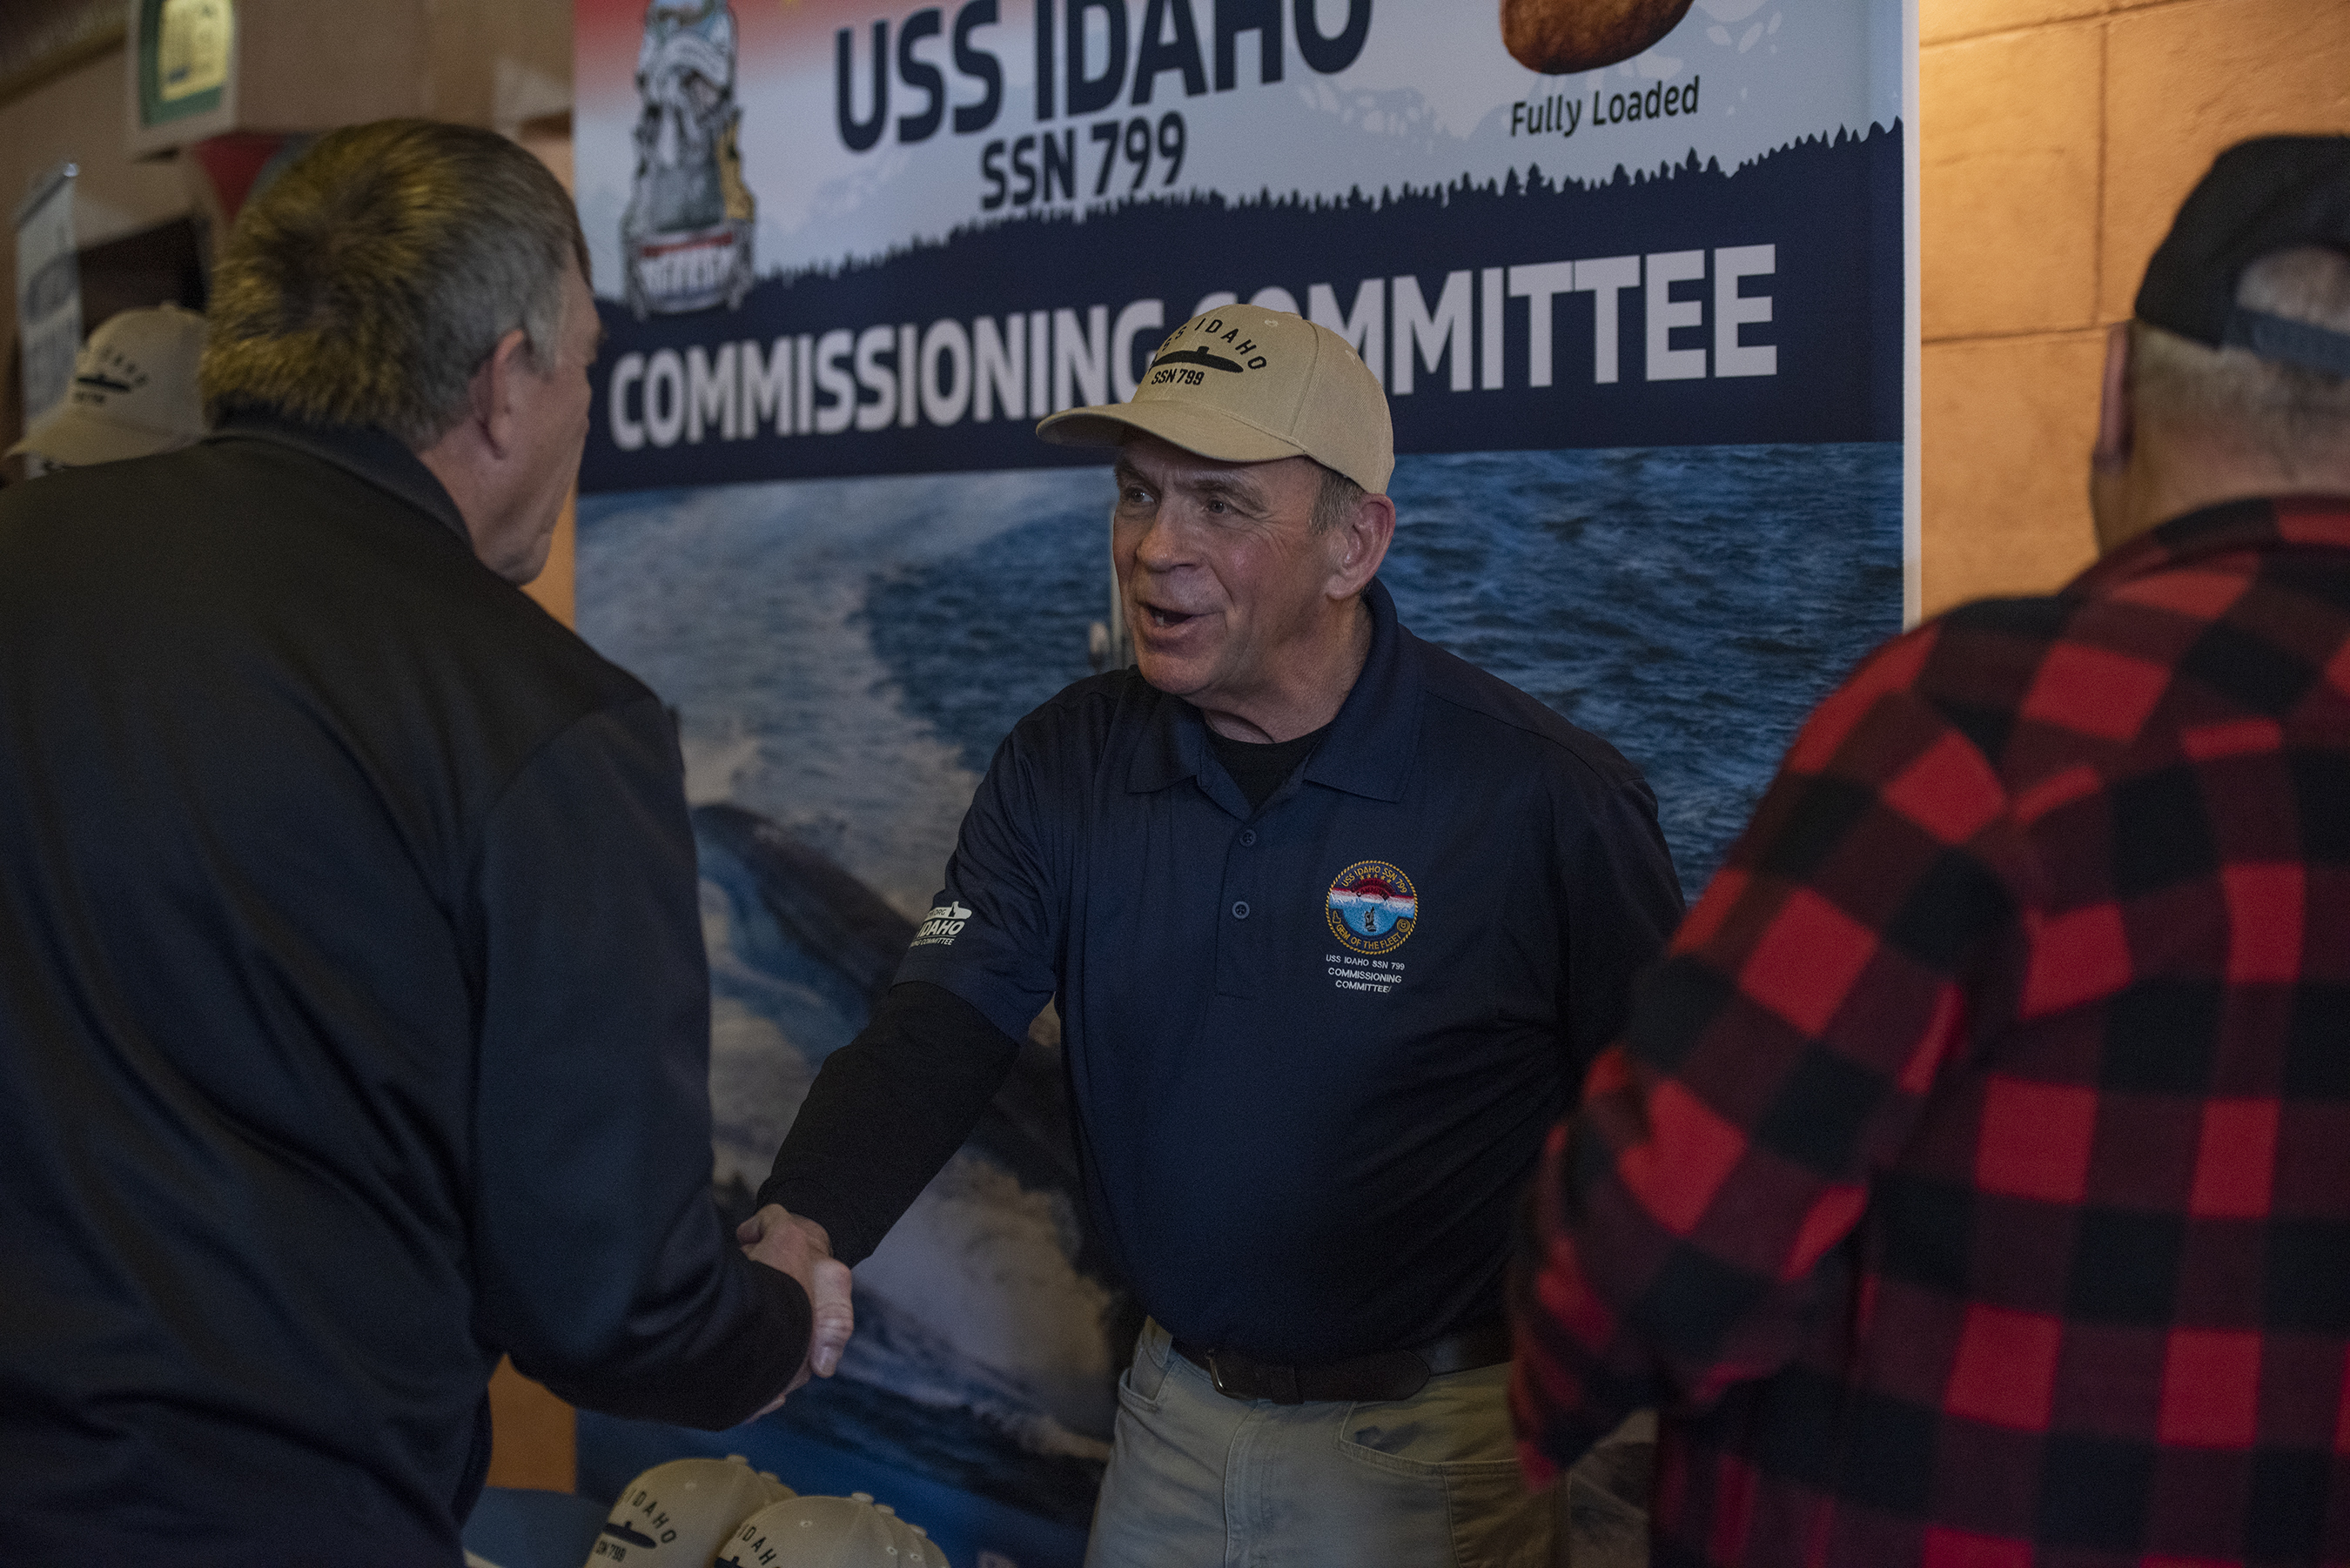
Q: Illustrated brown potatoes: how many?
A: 1